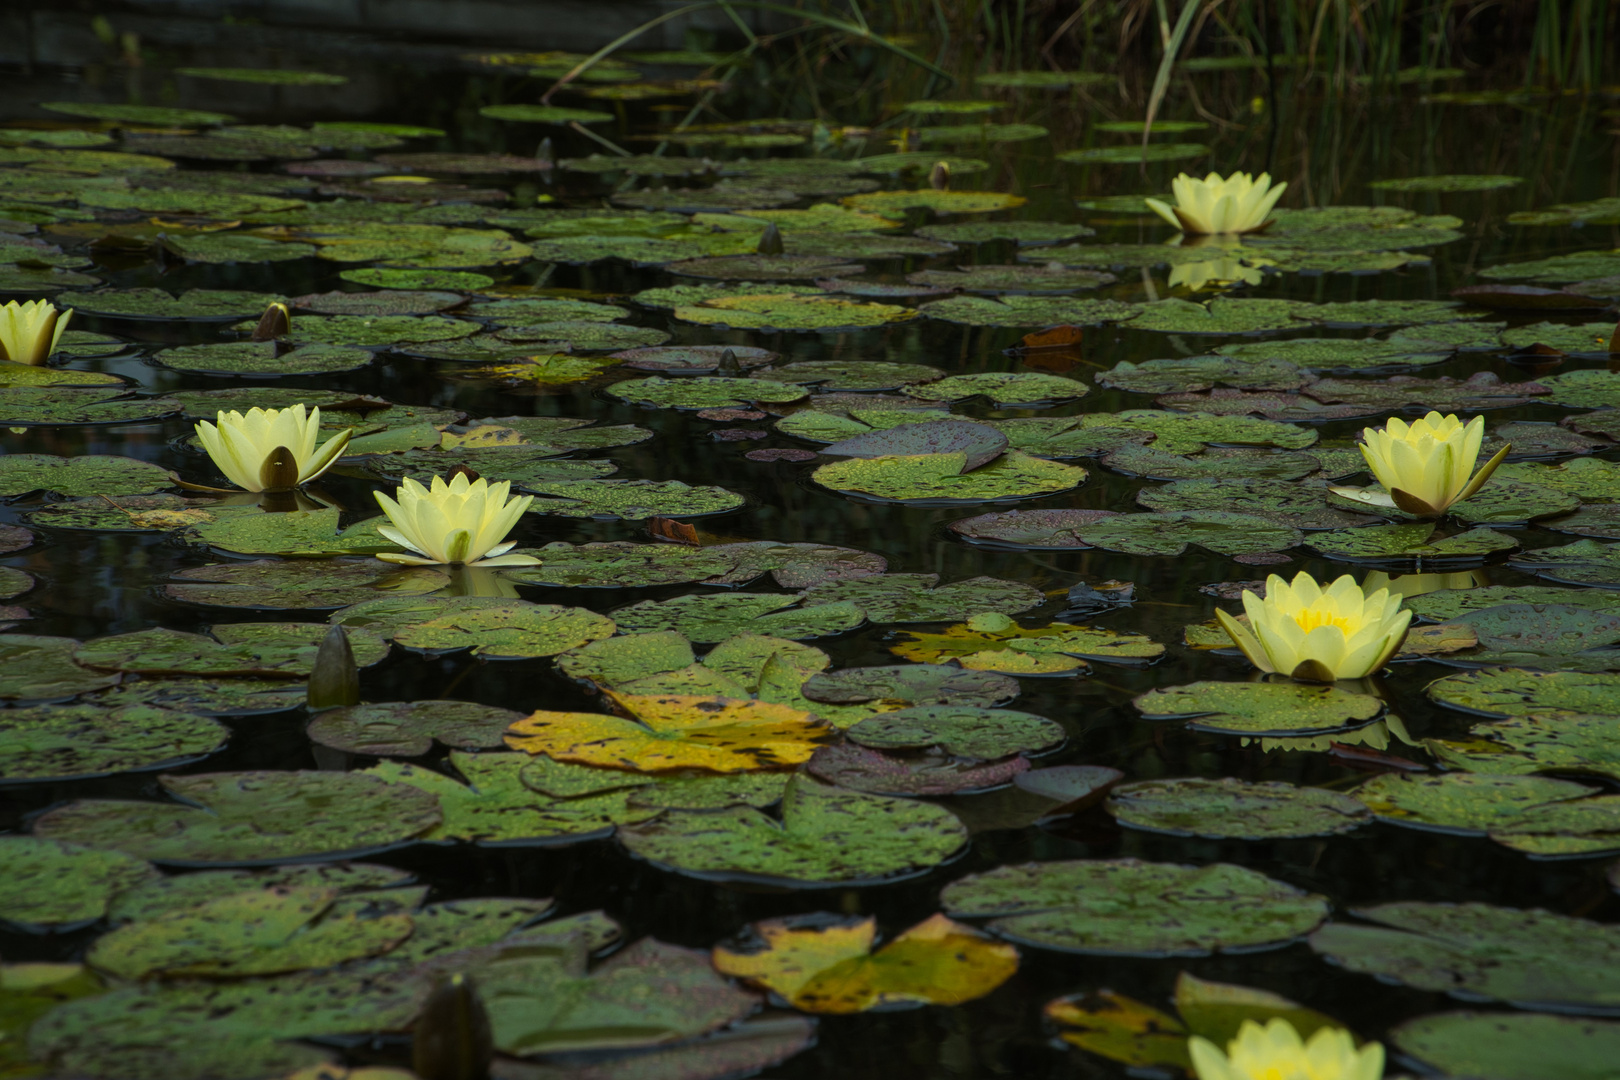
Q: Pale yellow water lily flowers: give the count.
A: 7